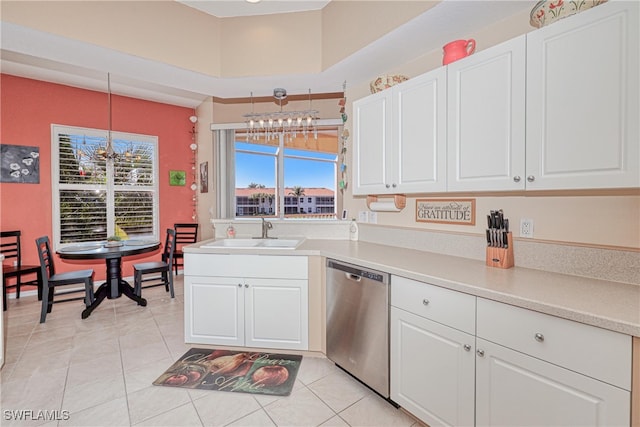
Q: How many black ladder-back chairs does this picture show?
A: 4